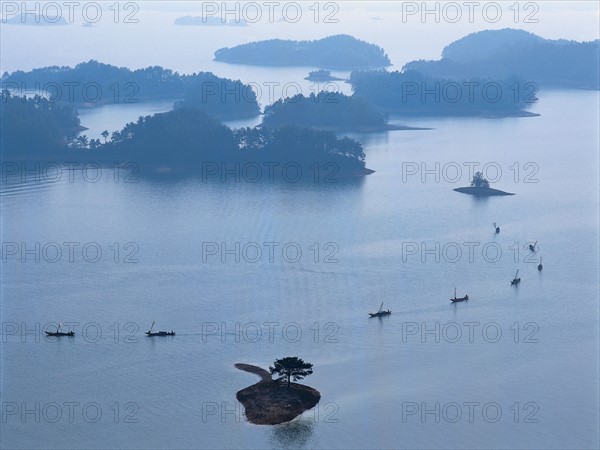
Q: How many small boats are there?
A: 8